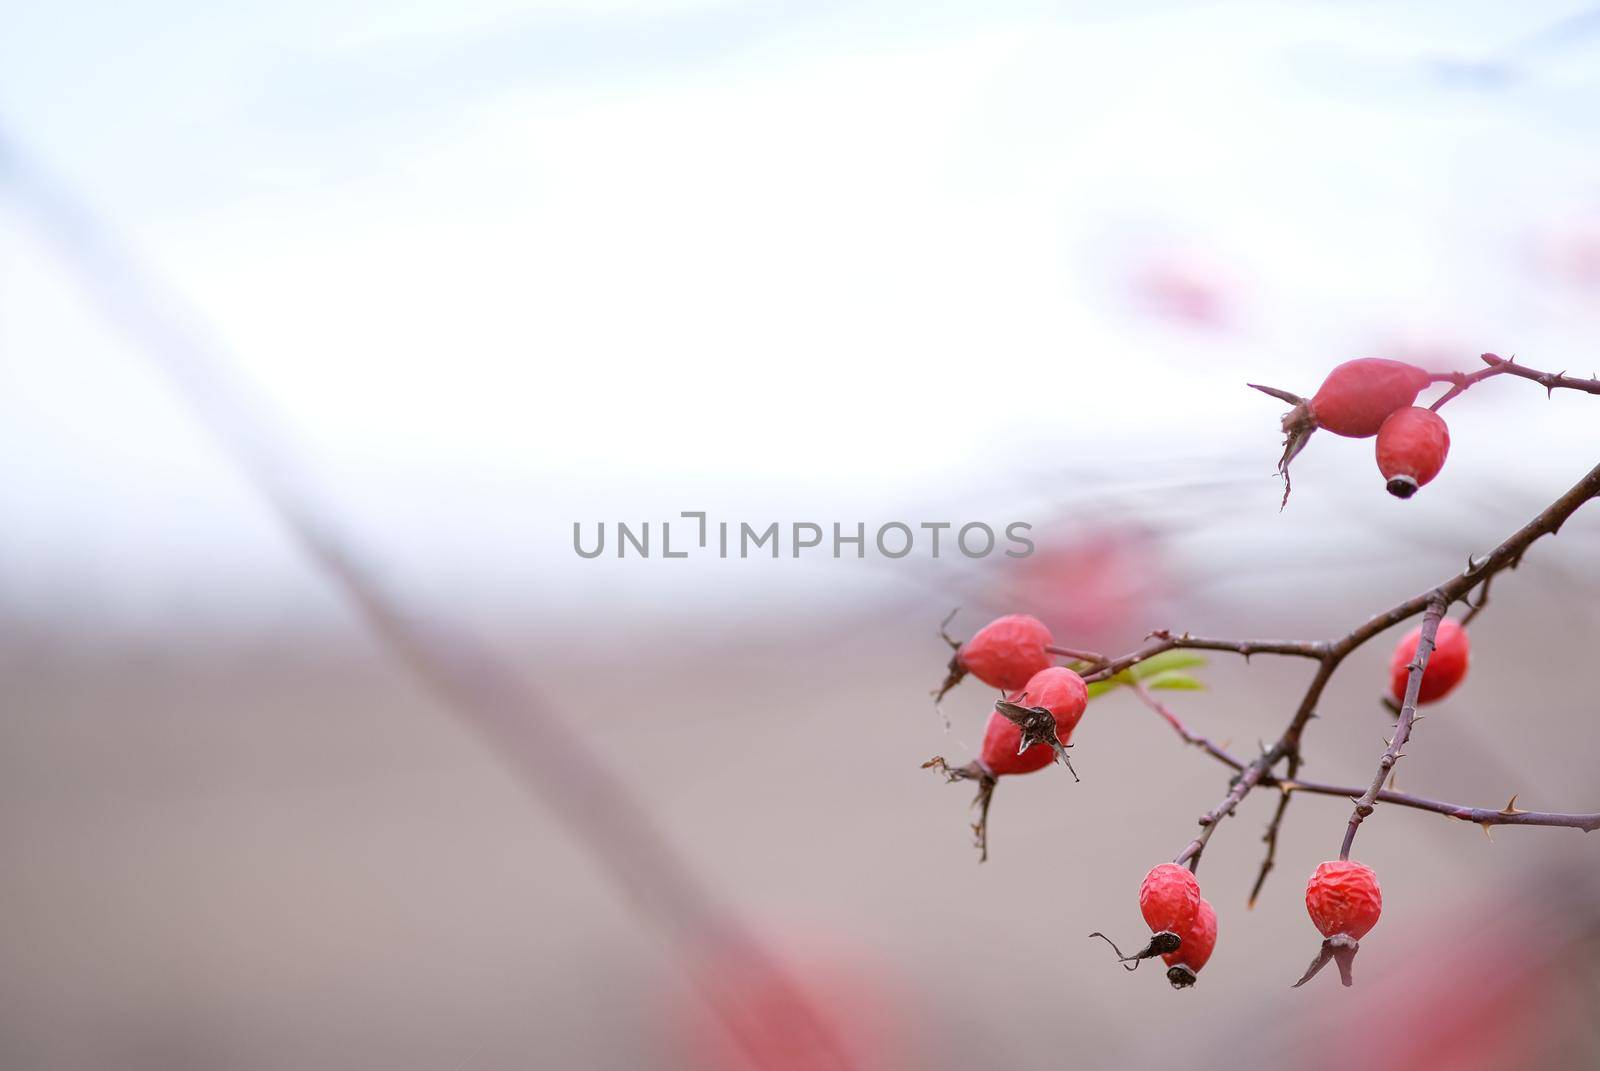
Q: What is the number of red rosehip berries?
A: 9